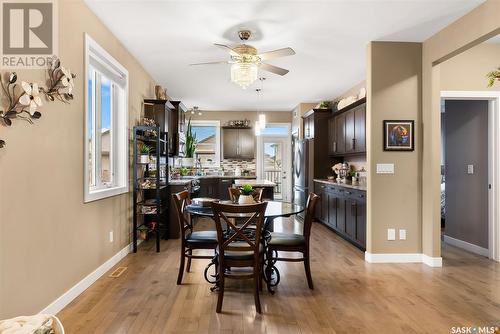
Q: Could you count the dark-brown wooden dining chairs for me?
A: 4